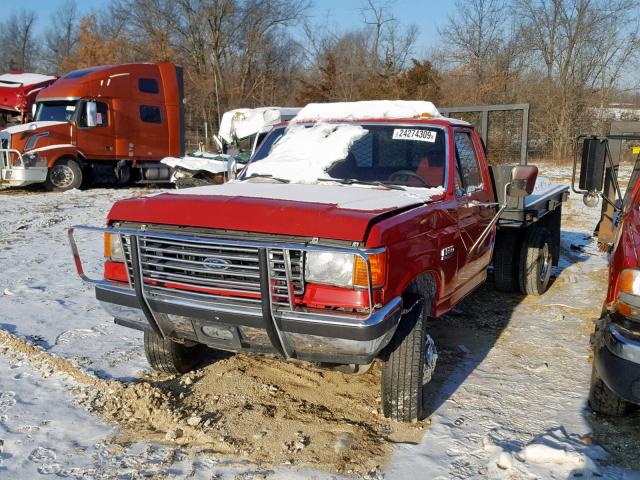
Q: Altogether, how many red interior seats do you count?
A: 1